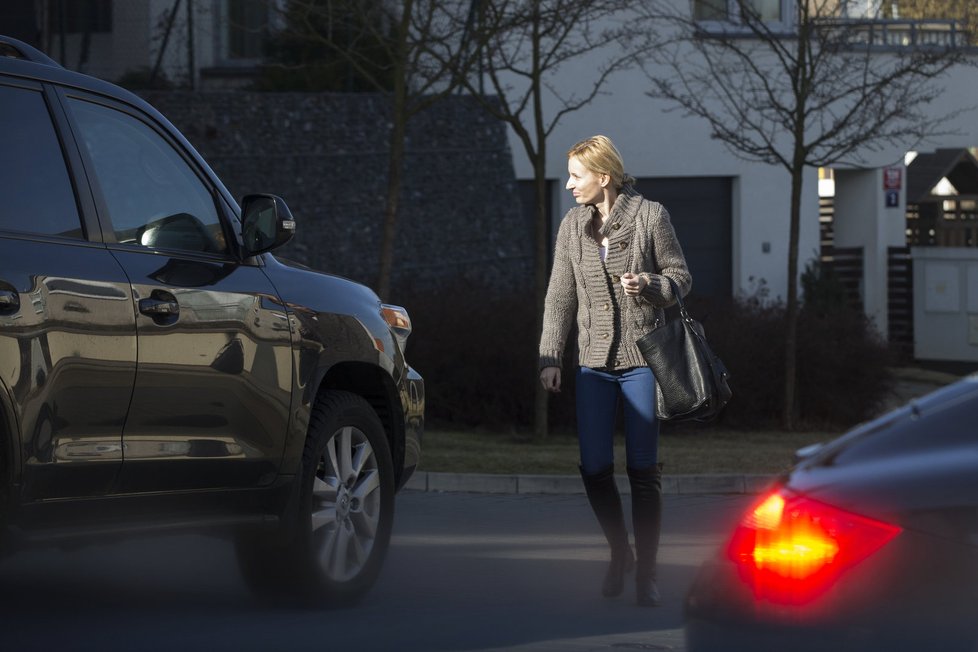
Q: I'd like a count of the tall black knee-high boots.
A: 2